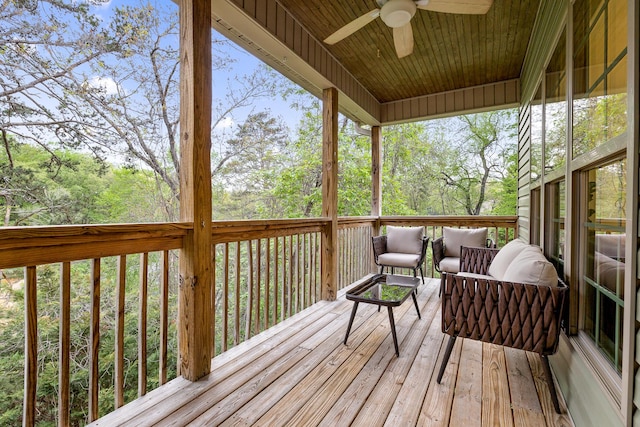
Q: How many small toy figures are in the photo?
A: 0